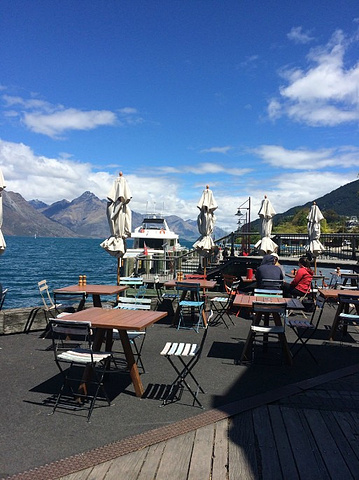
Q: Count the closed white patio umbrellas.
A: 5